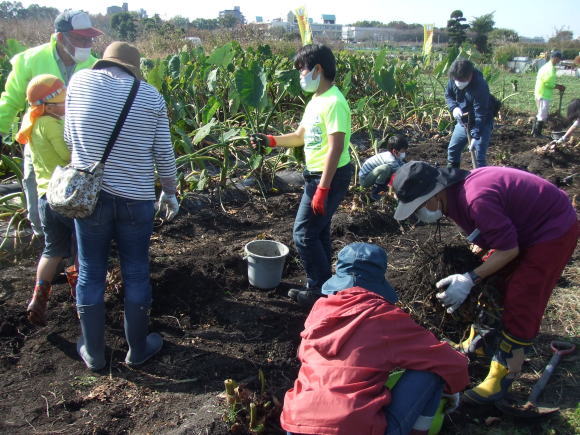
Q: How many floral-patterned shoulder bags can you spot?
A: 1